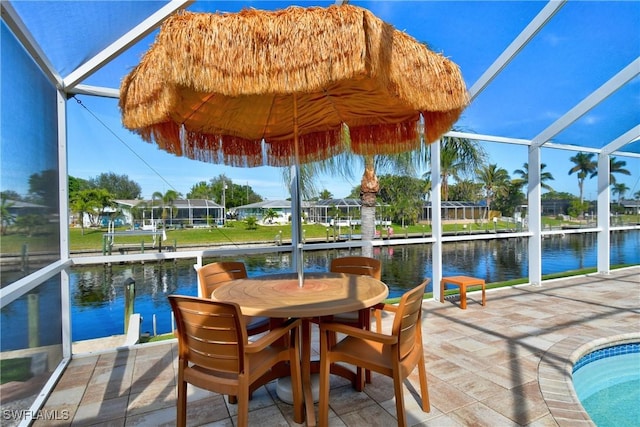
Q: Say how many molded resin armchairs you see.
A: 4